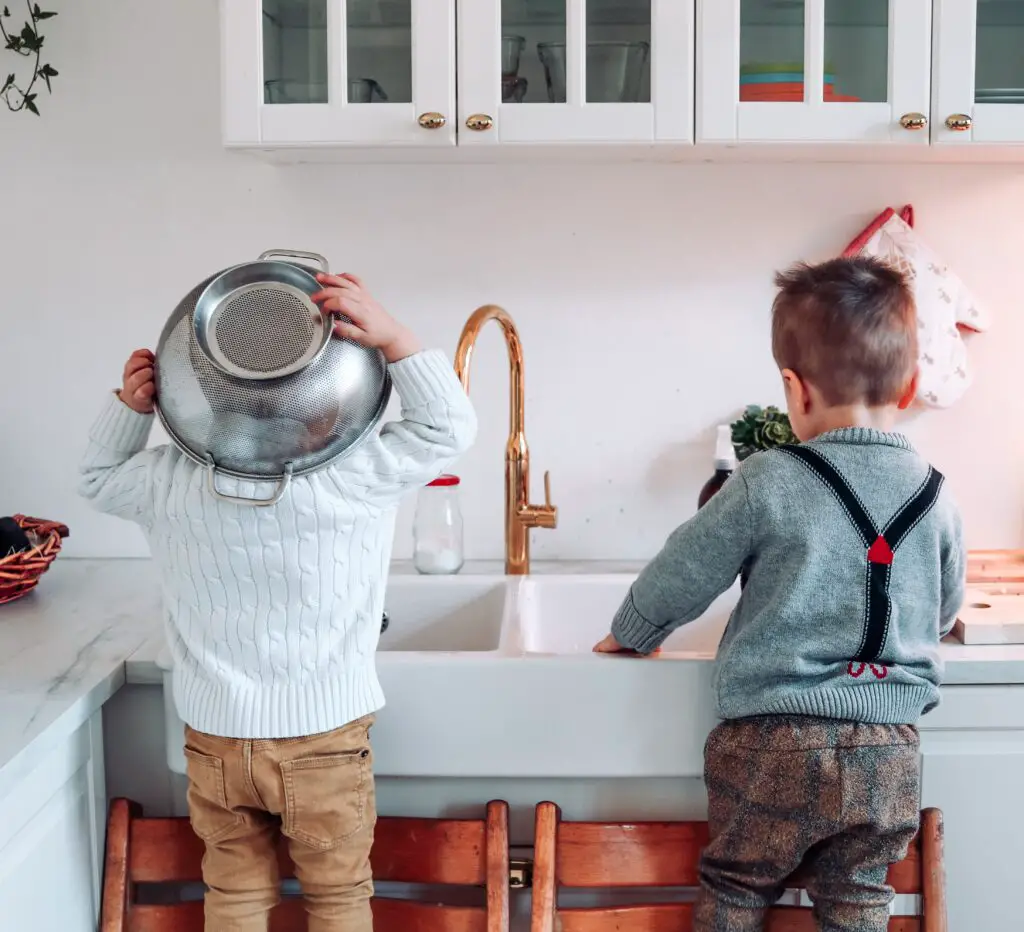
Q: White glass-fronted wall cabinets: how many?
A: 4